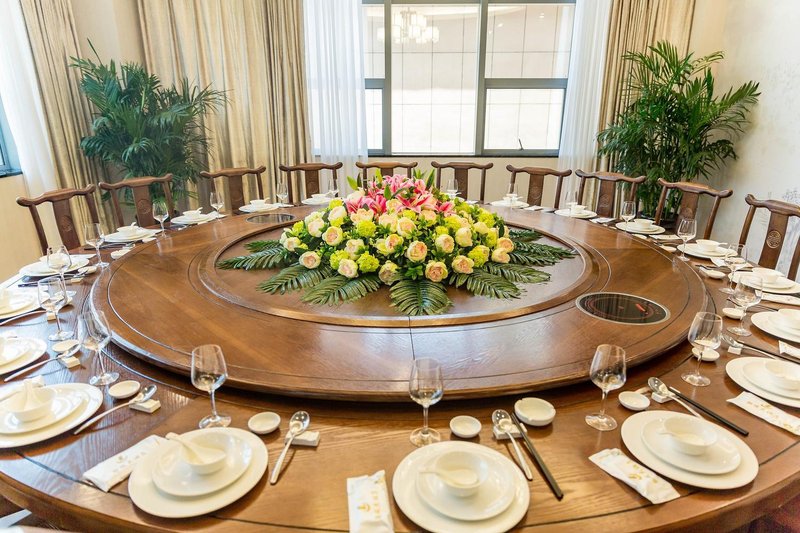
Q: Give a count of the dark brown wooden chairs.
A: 10